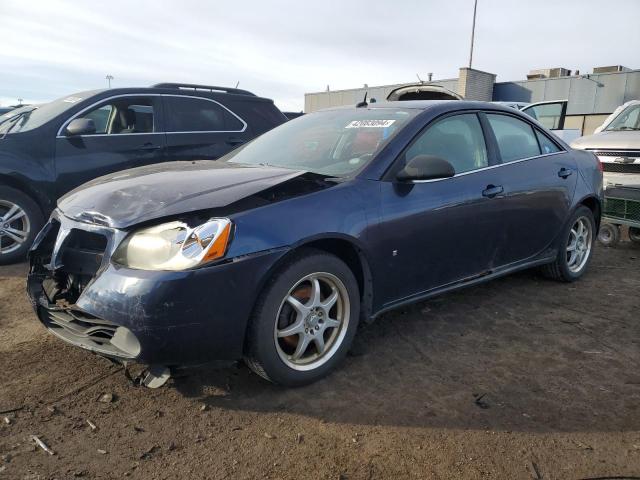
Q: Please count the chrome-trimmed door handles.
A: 0